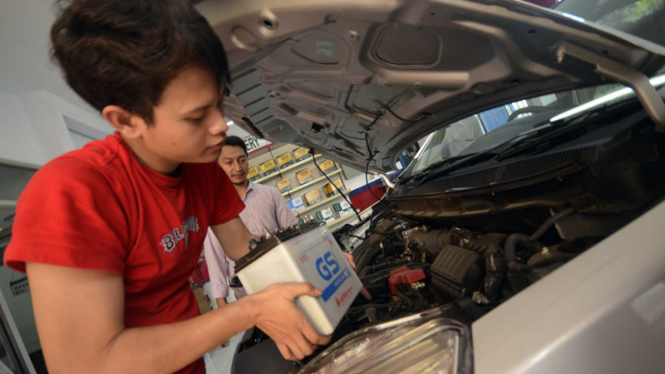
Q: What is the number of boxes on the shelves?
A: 13